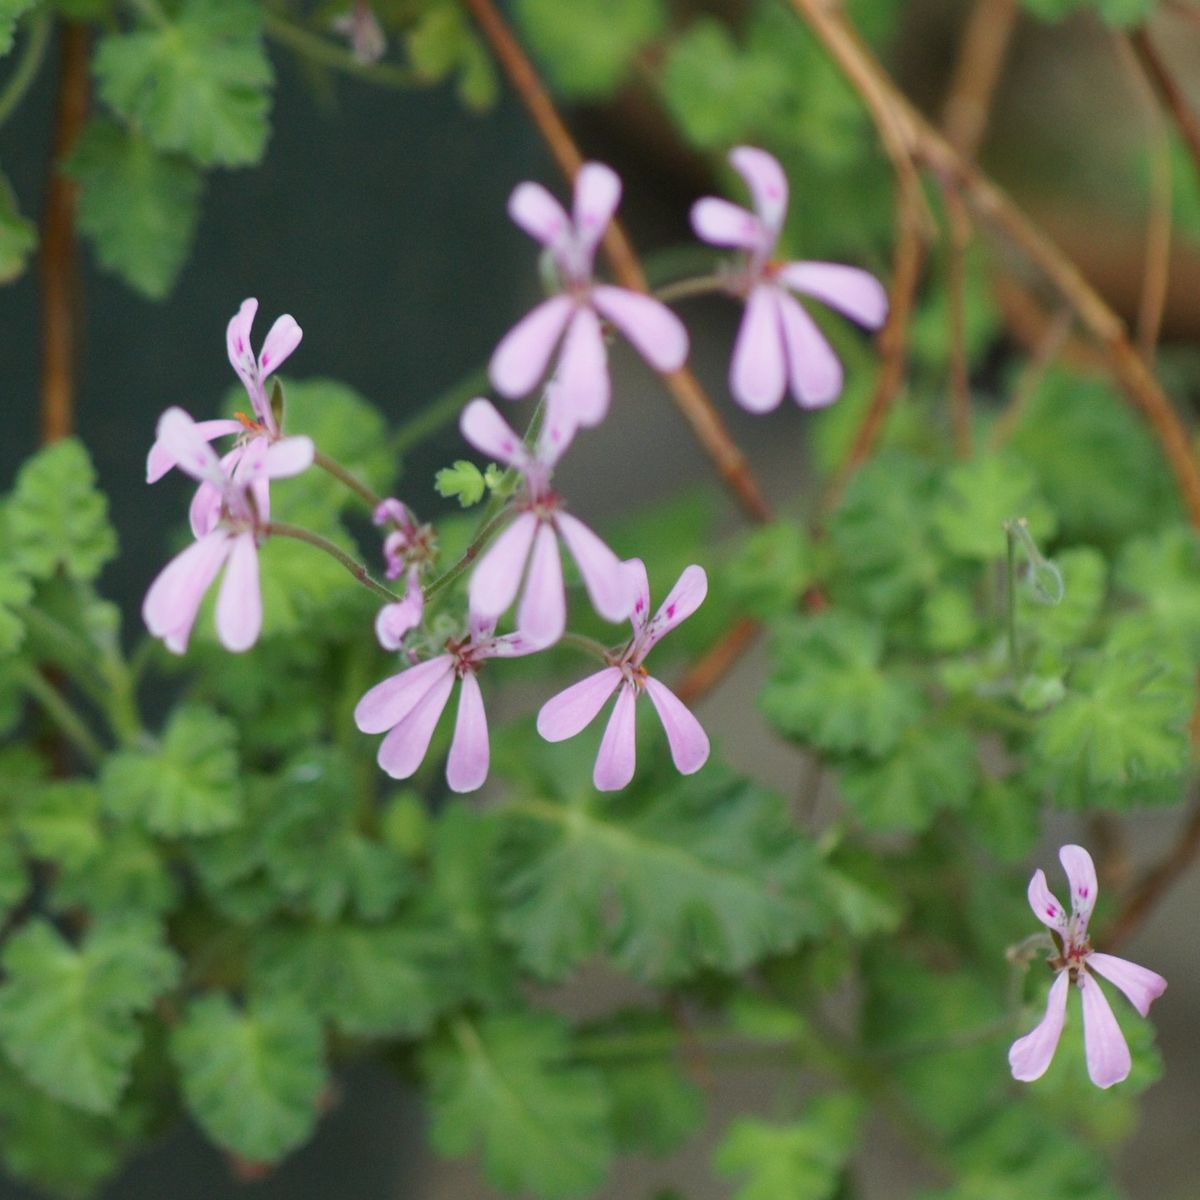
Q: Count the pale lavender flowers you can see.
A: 8